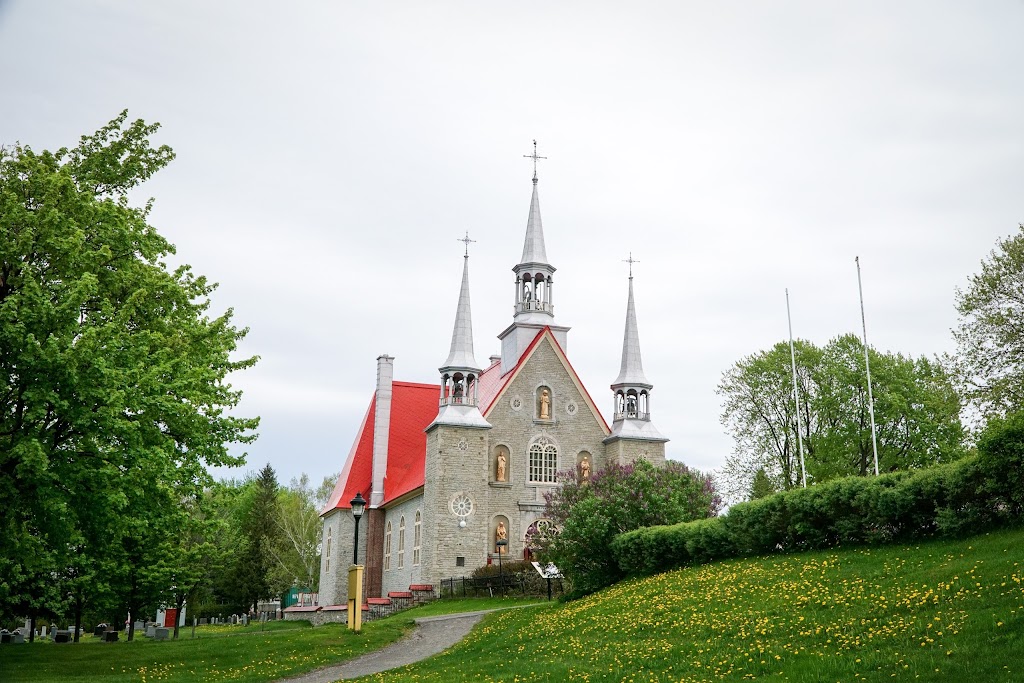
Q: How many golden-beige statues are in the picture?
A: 4